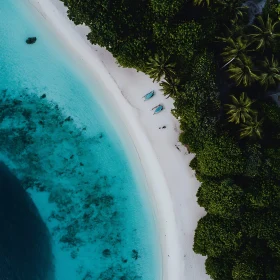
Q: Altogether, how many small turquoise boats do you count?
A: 2